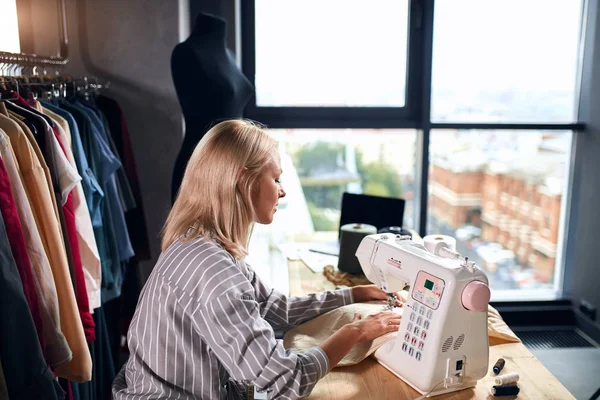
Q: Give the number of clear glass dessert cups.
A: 0